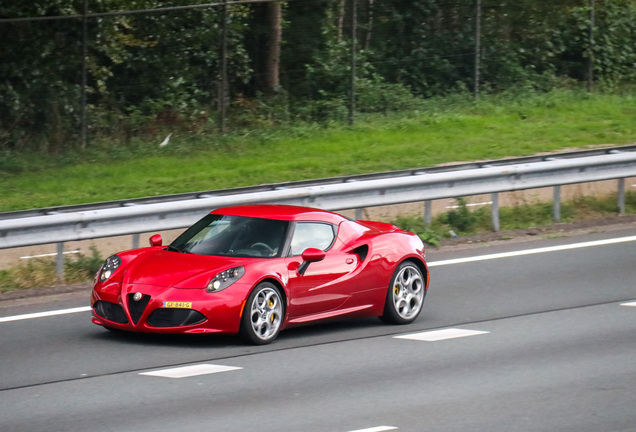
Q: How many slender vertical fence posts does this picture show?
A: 5